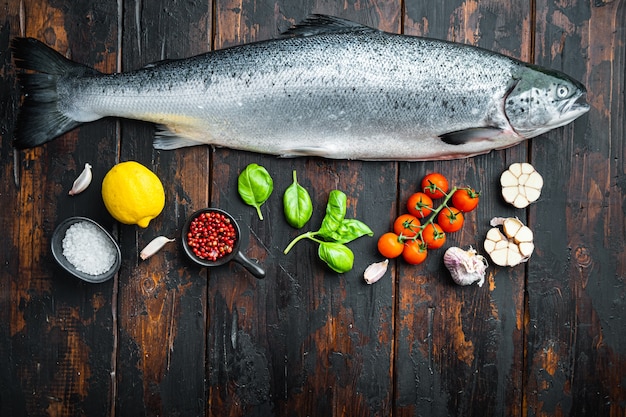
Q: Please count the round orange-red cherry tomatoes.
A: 8